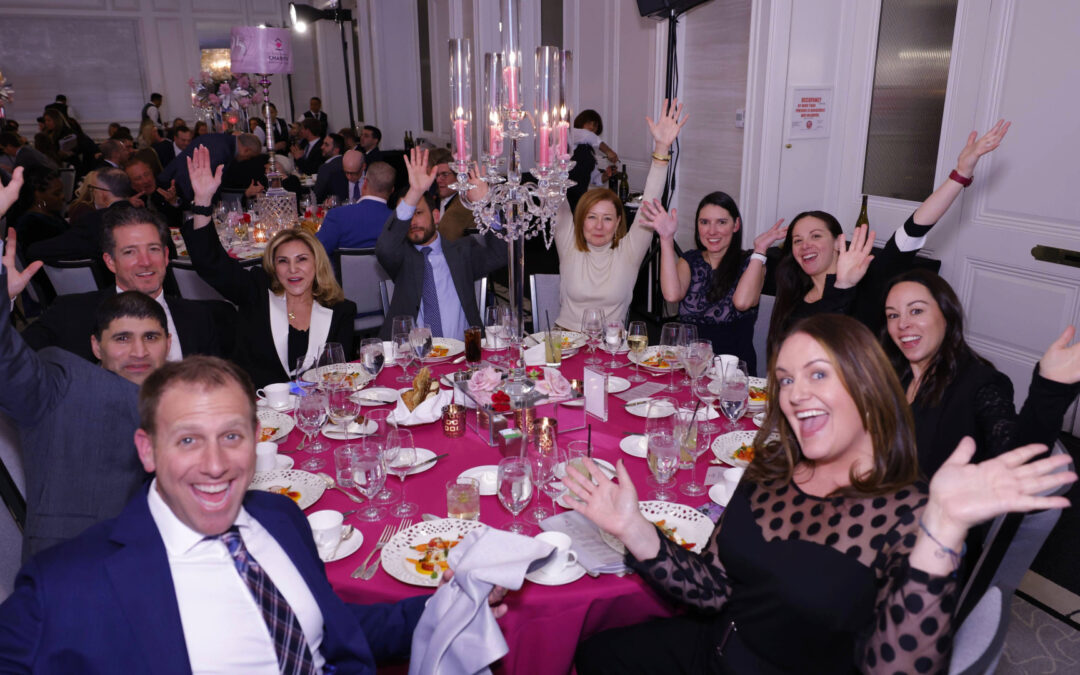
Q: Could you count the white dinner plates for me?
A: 10